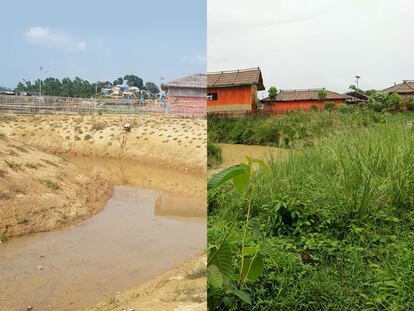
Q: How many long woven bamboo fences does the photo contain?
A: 1